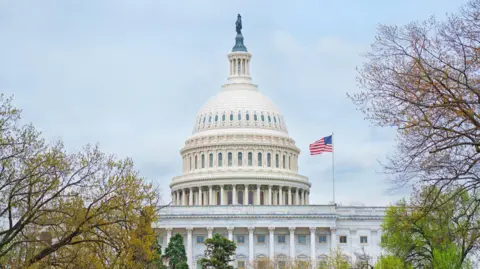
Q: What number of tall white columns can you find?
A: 9